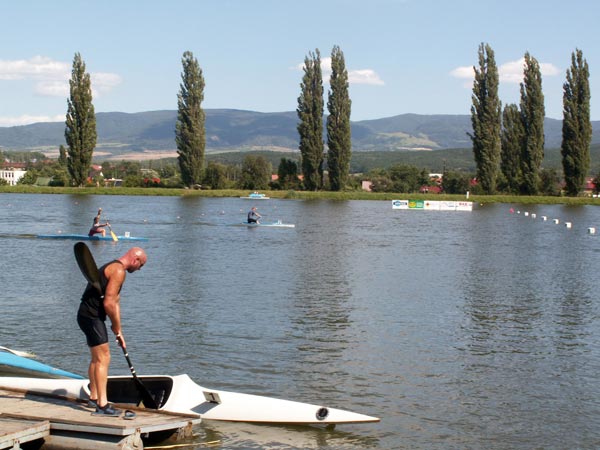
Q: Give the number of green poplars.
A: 8